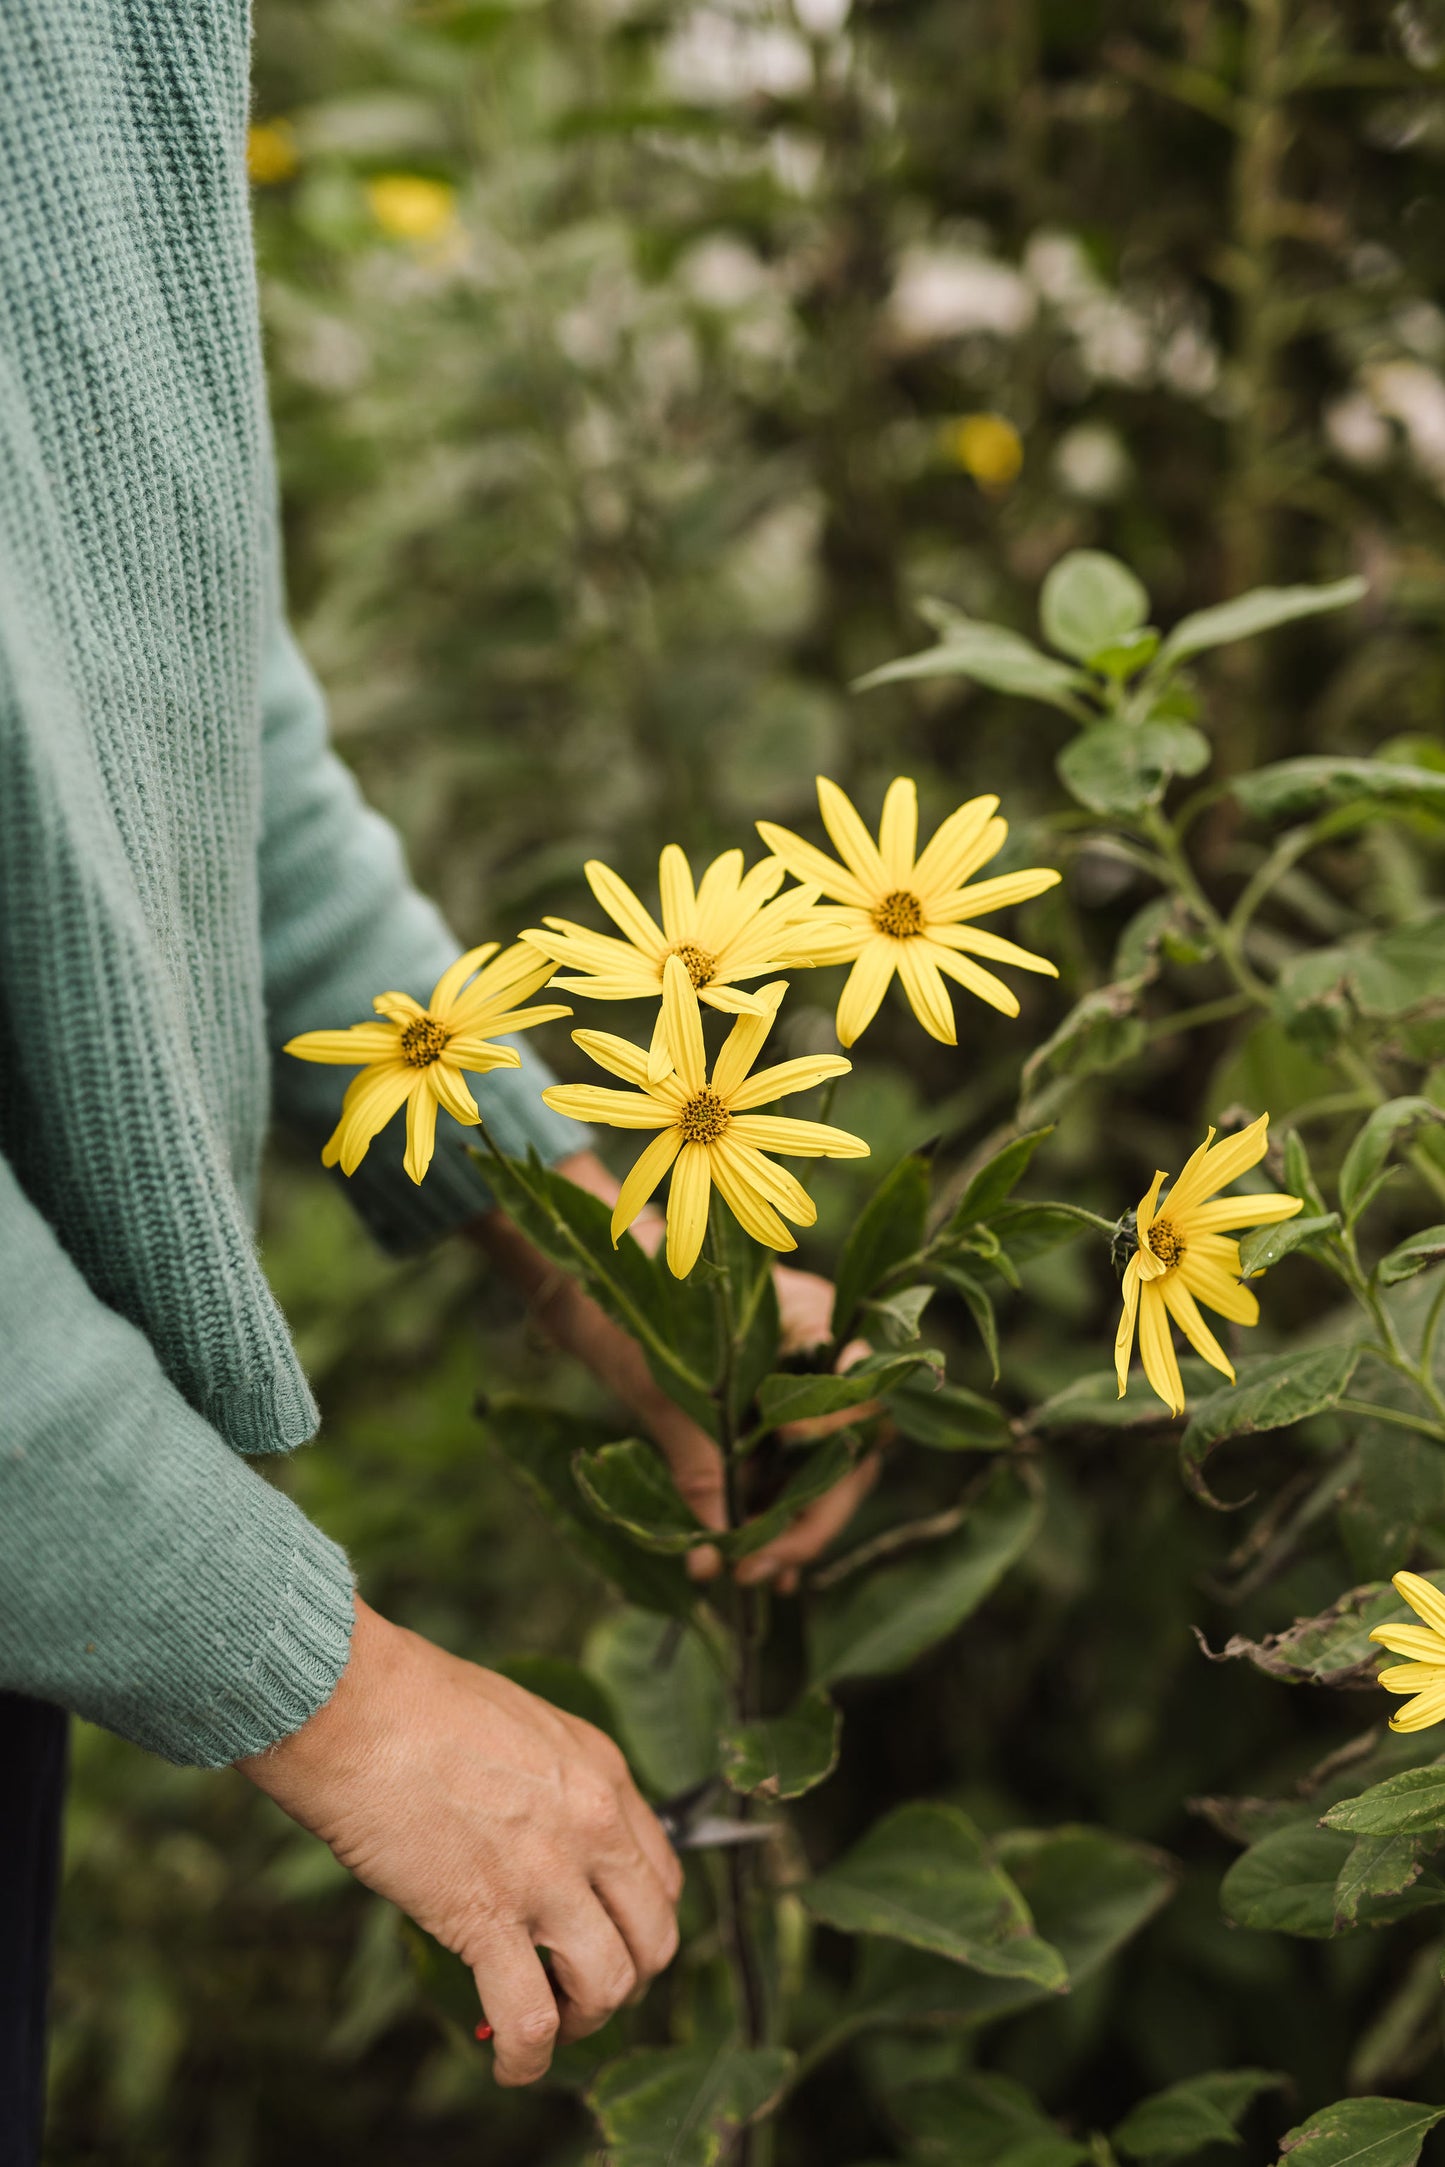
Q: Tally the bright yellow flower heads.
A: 6